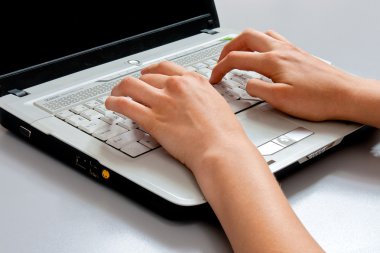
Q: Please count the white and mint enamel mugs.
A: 0